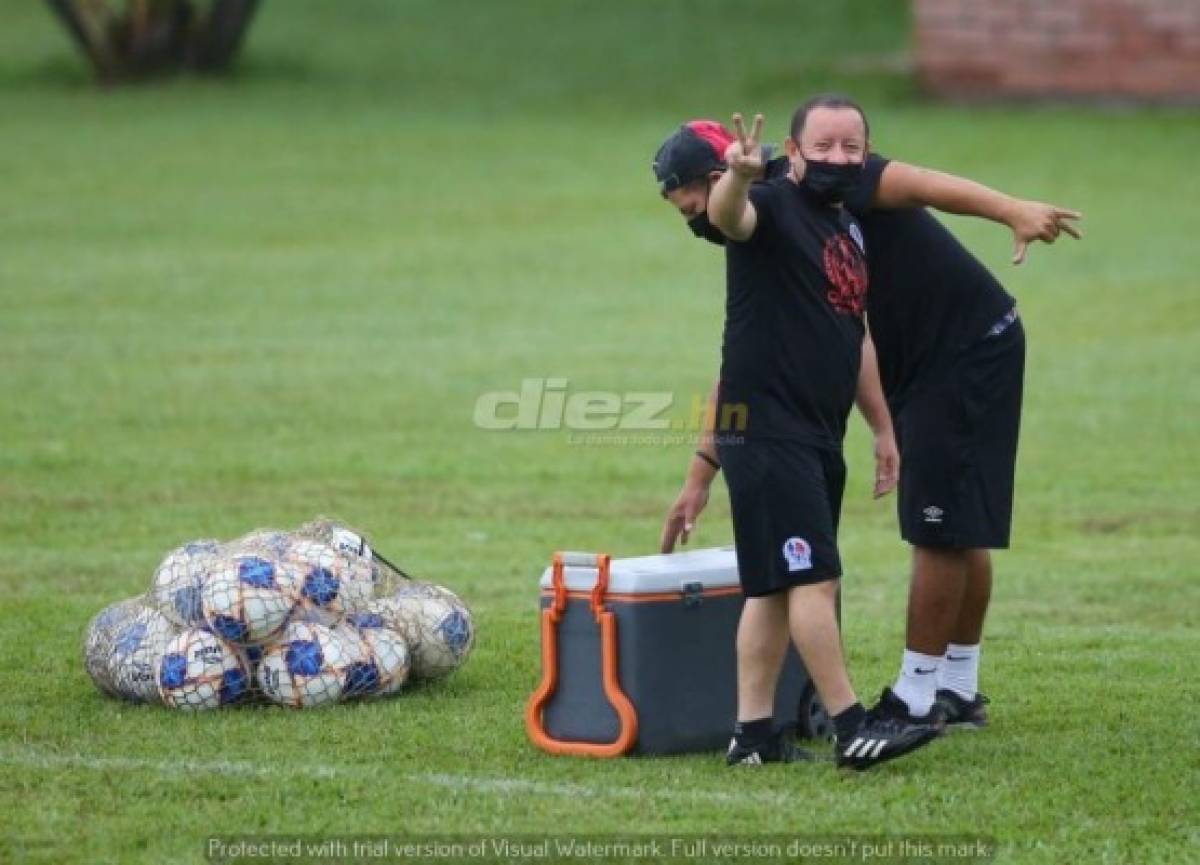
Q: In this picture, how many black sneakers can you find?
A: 4